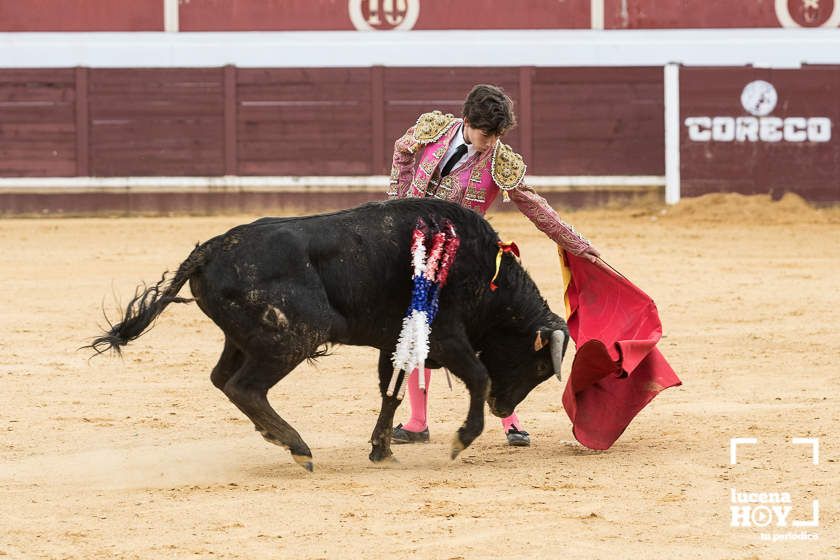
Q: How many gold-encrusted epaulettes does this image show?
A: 2